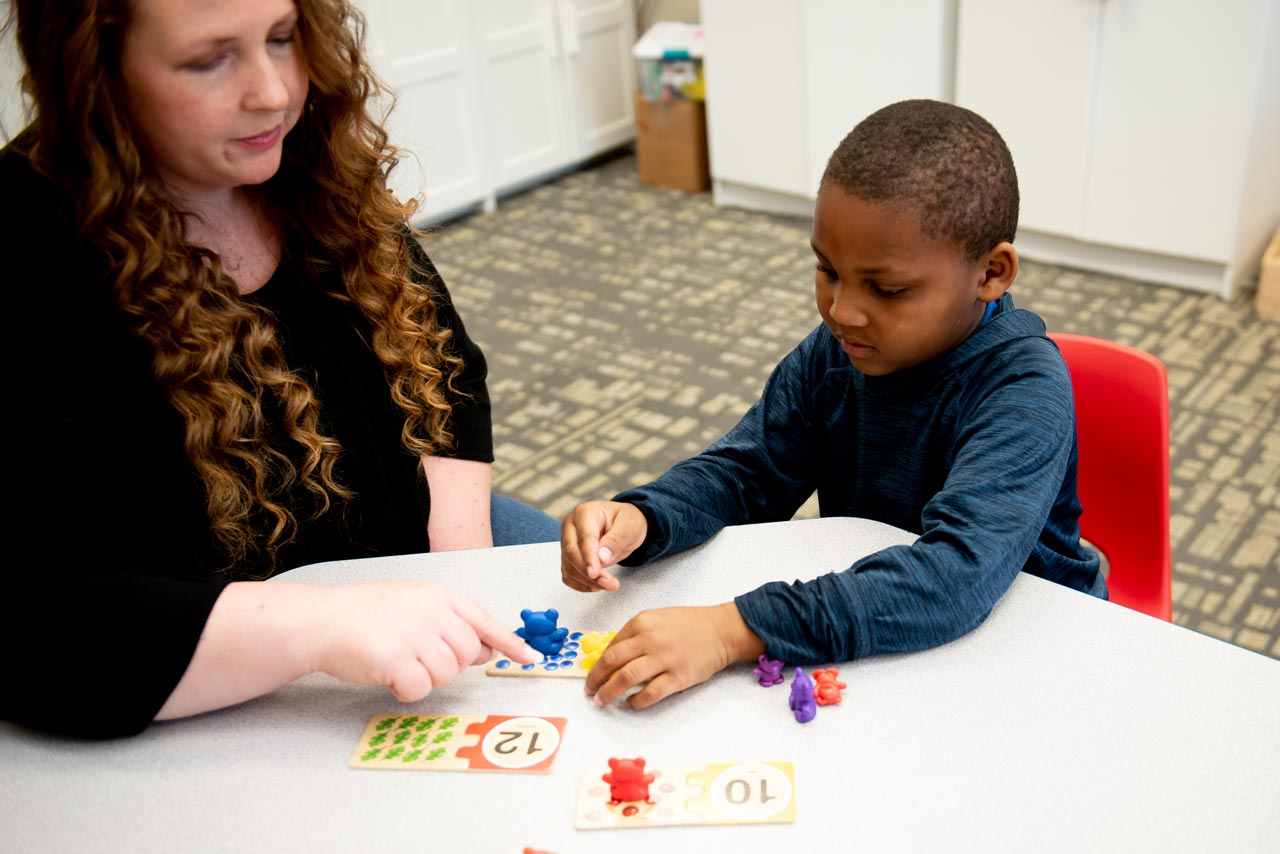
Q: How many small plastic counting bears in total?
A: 6